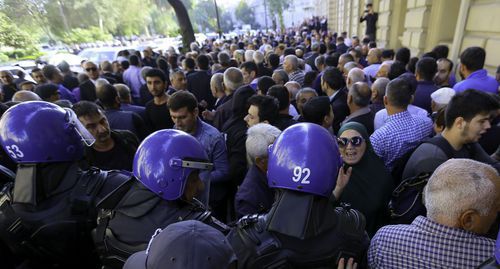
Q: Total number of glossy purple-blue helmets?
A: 3